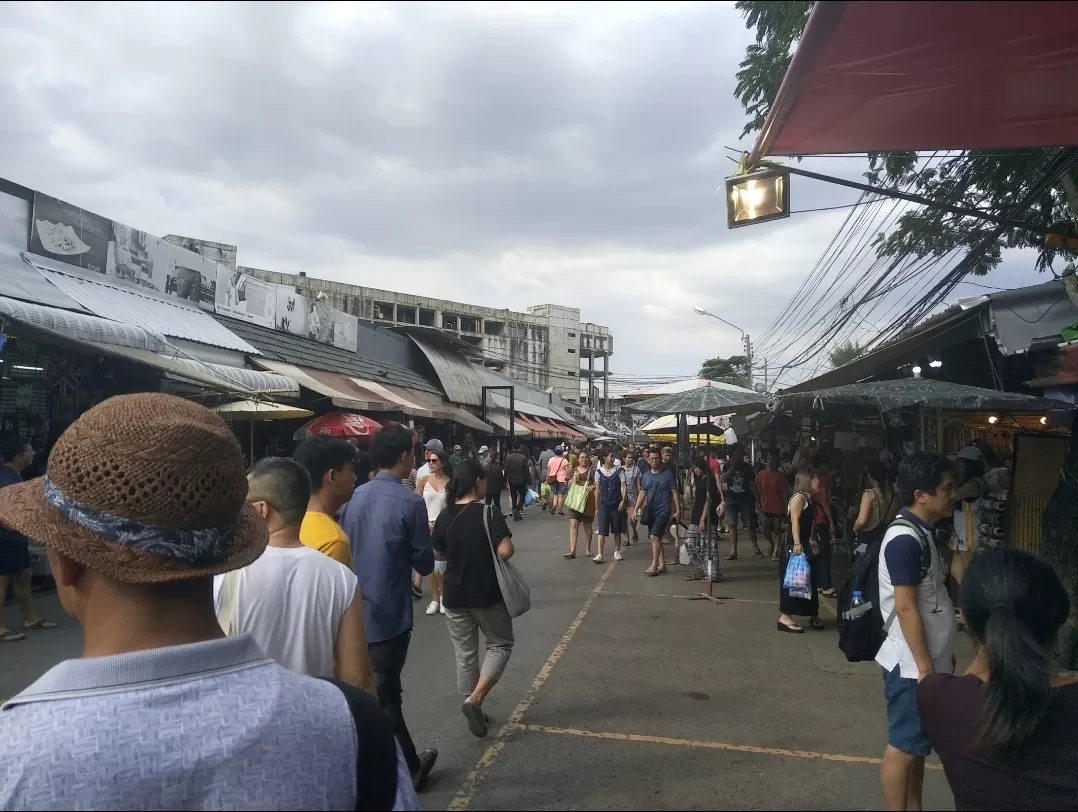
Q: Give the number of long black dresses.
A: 1